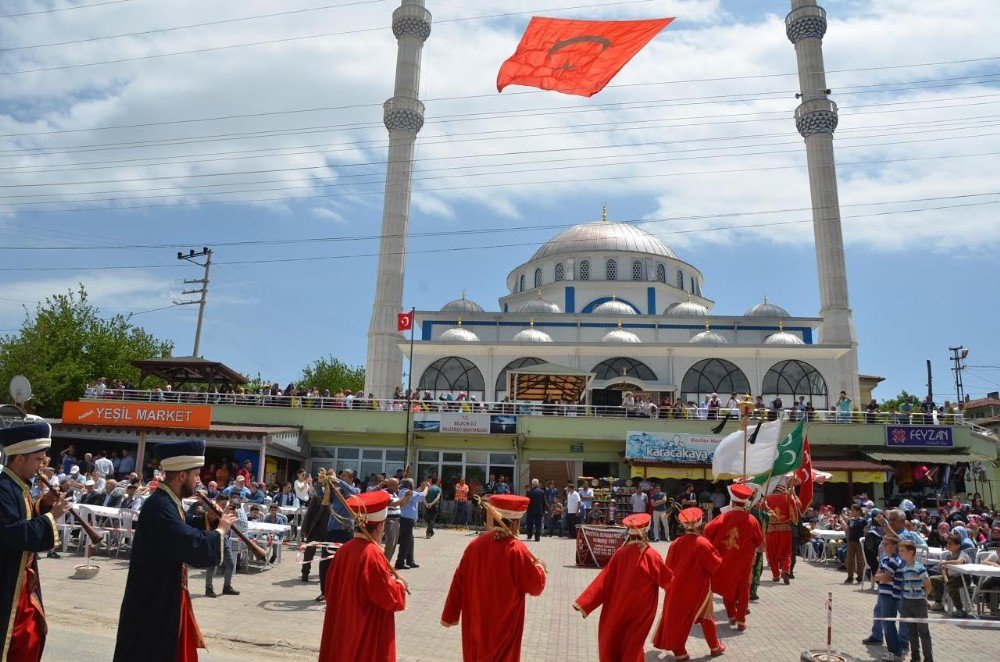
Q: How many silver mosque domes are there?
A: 11